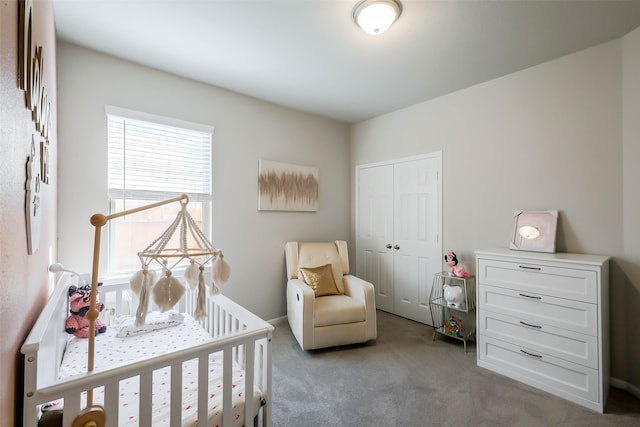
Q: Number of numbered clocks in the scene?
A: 0